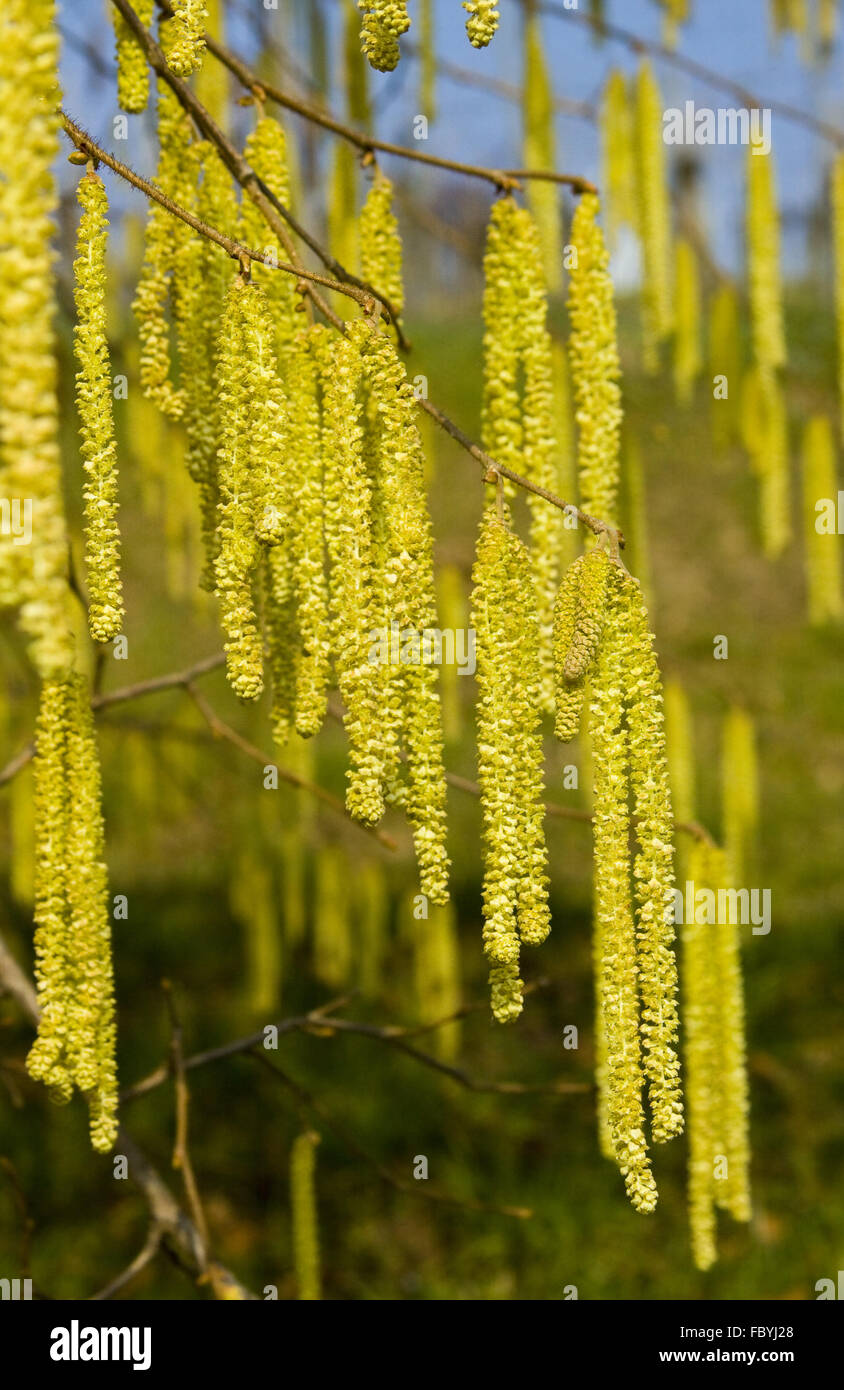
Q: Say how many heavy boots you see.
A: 0